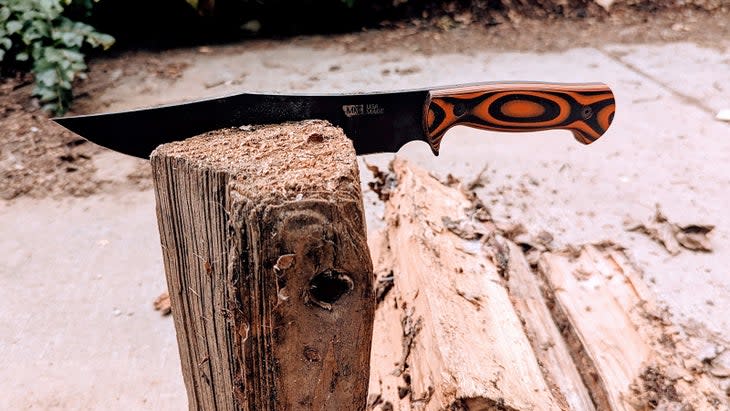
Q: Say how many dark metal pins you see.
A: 2